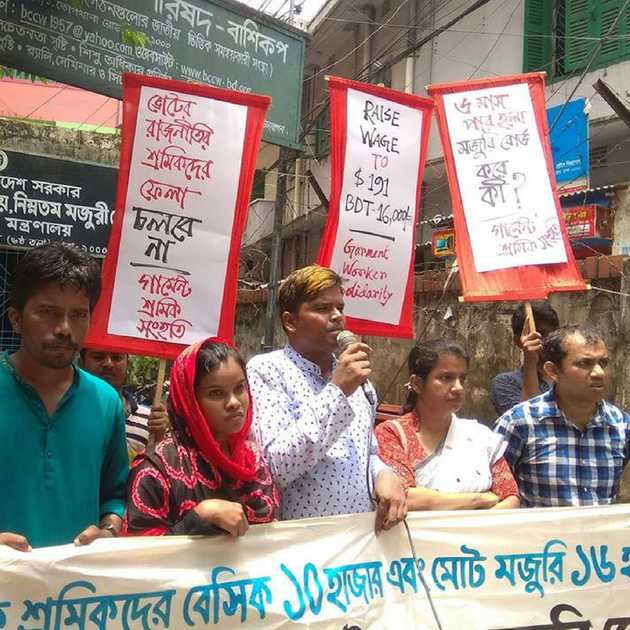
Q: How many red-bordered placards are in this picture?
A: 3